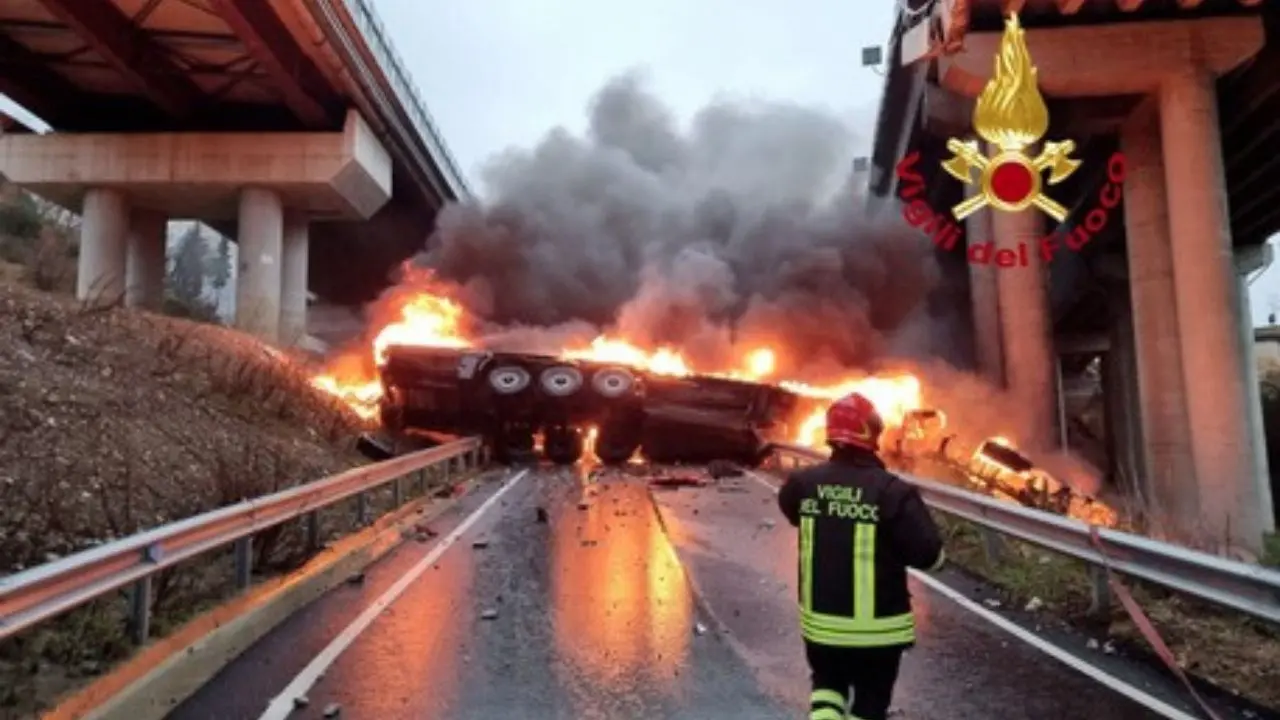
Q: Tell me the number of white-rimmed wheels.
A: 3